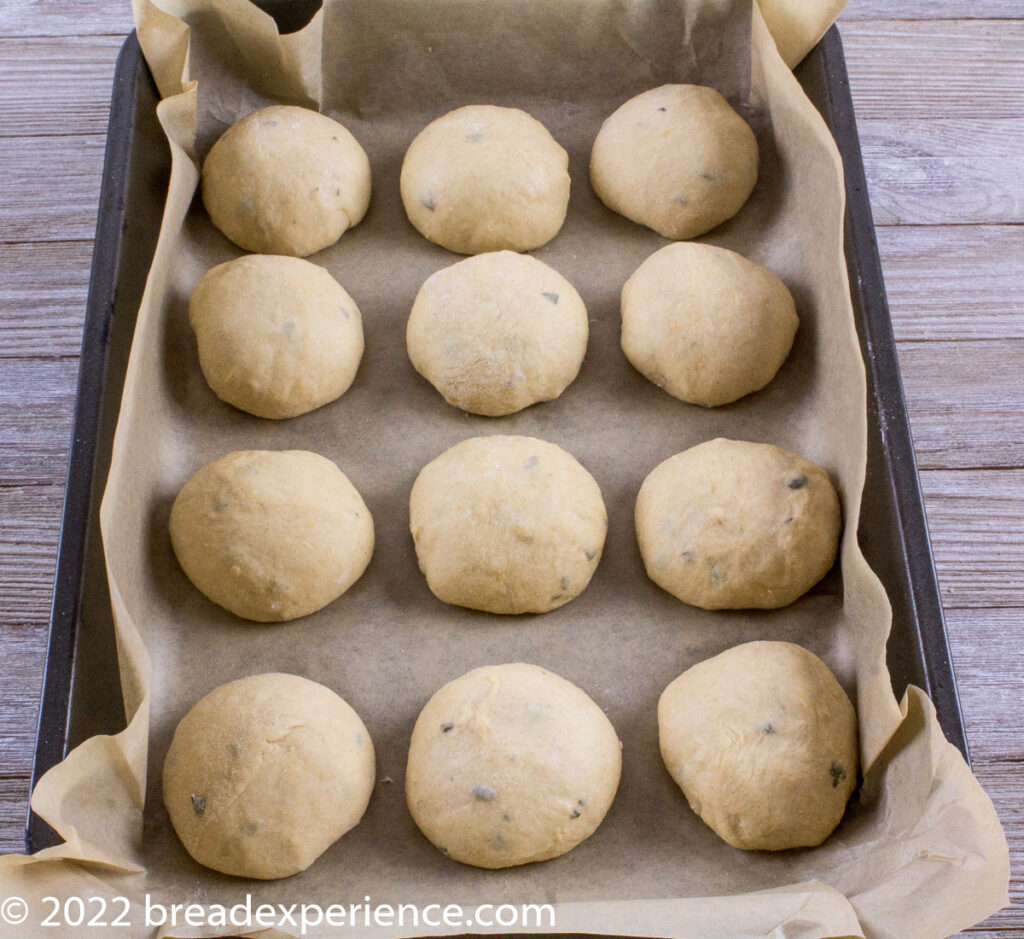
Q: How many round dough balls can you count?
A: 12